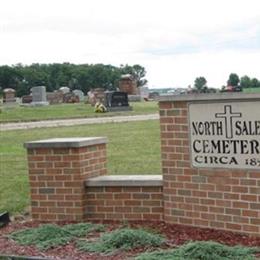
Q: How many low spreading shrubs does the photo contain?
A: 3